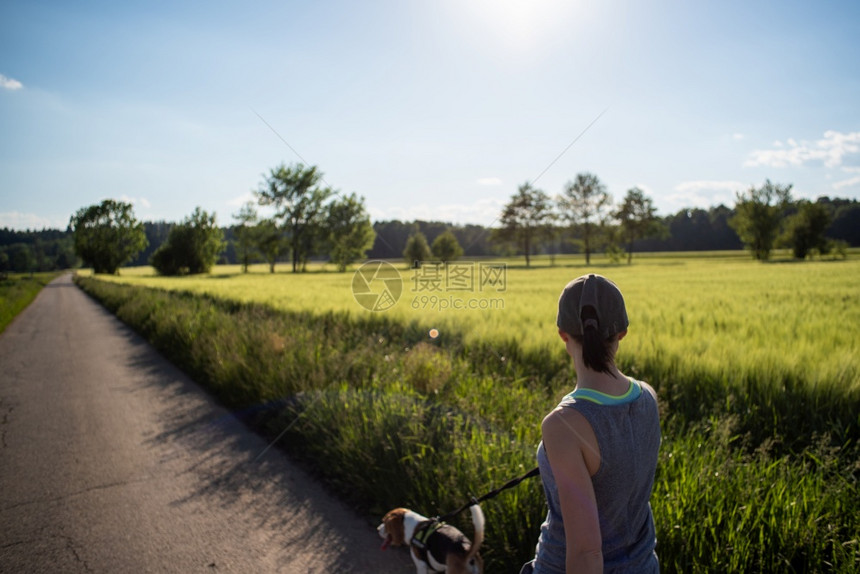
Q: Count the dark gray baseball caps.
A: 1